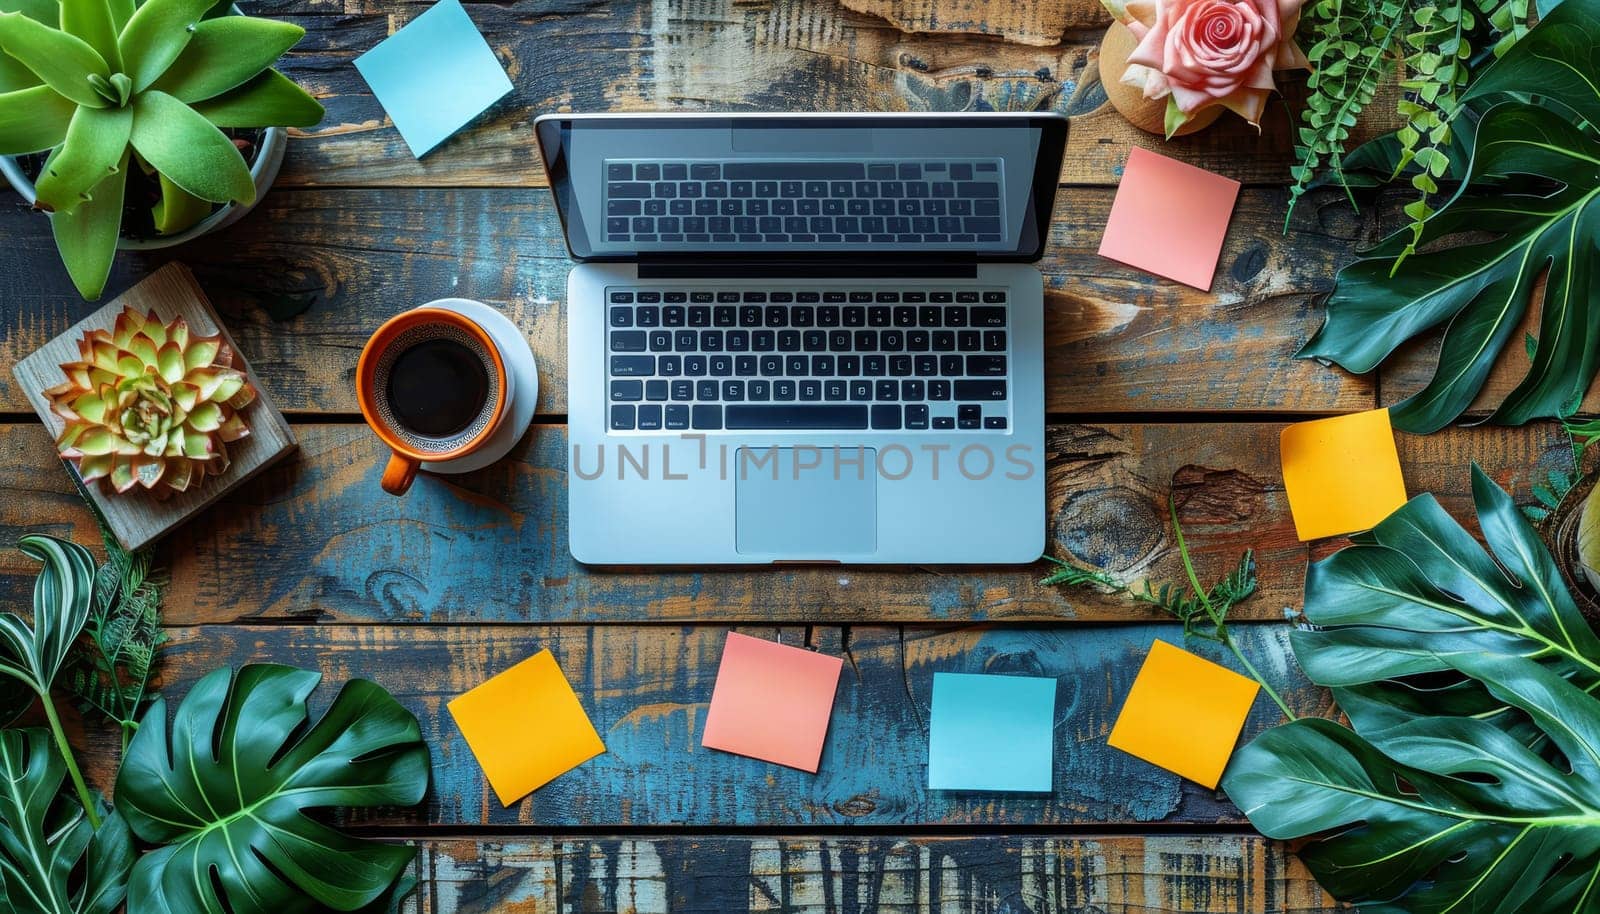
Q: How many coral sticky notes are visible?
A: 2